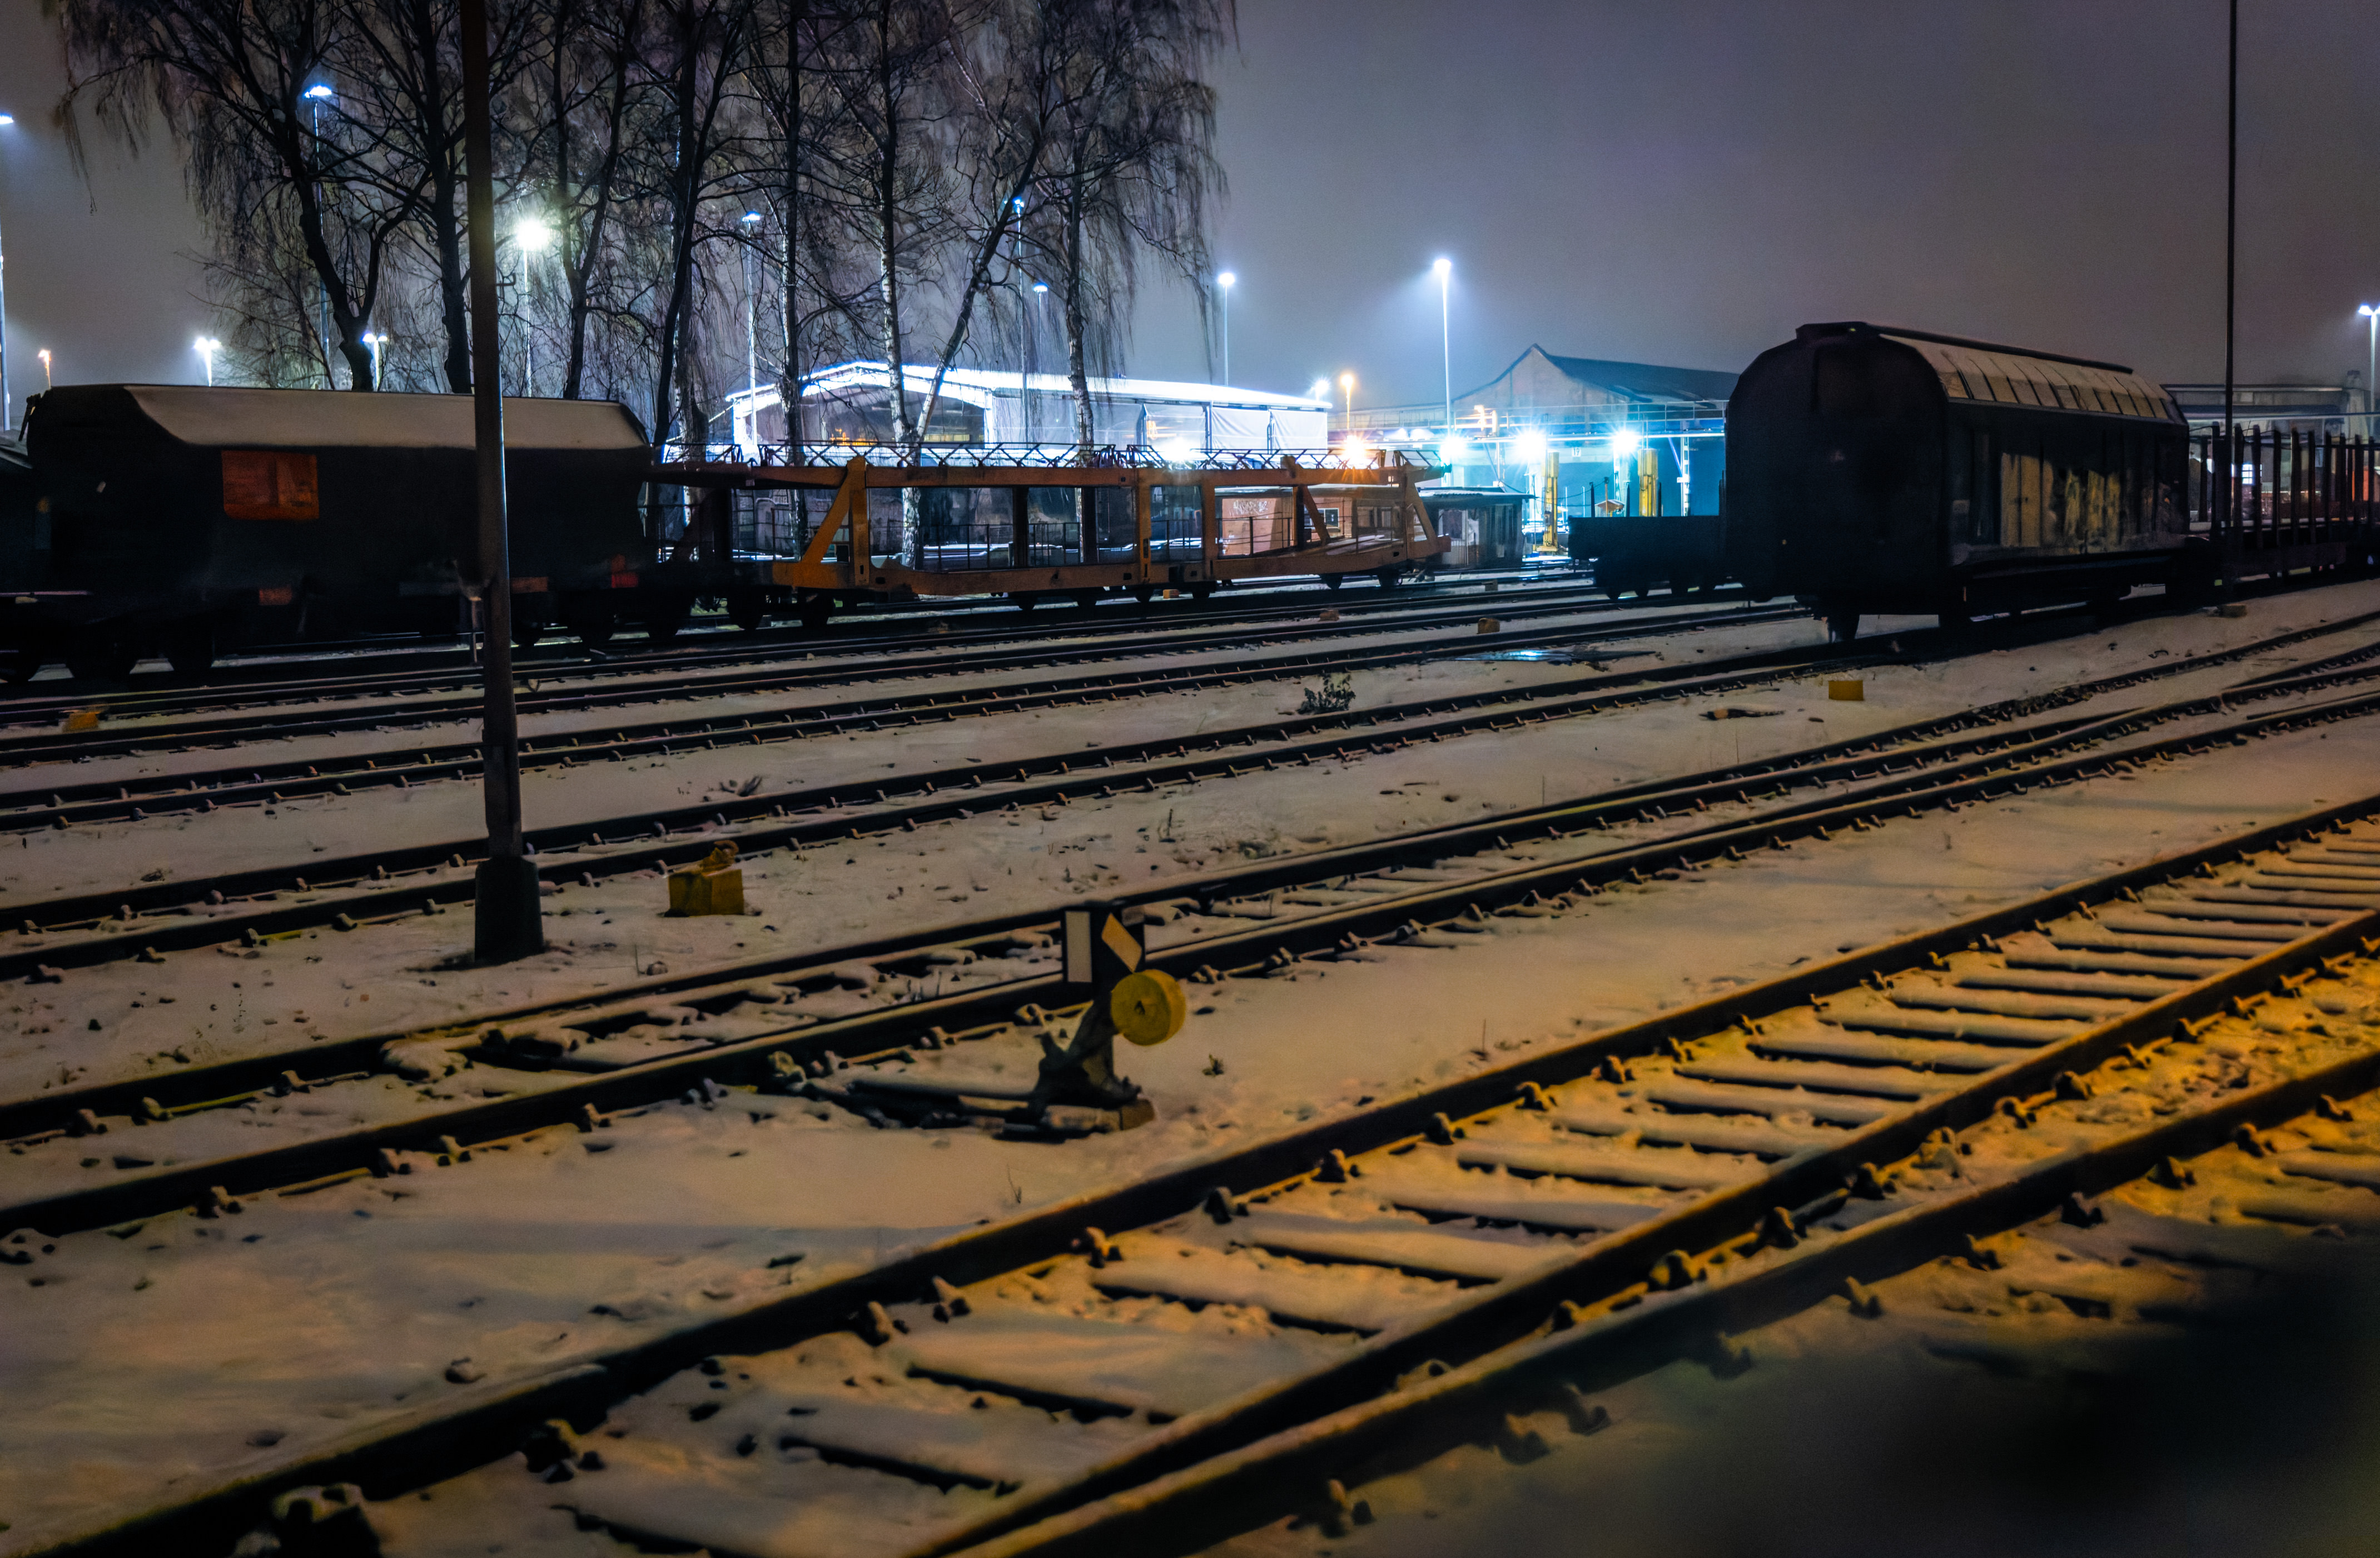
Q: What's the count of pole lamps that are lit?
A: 14